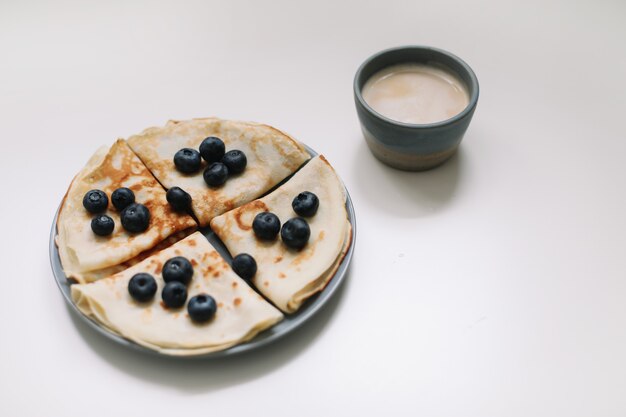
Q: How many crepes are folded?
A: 4